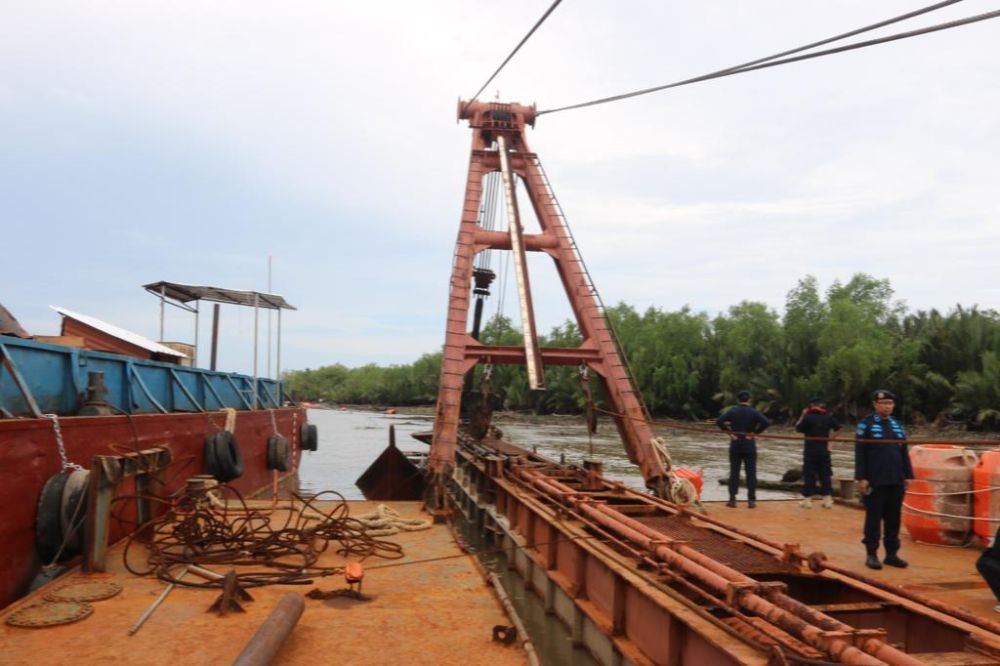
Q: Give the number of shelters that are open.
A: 1